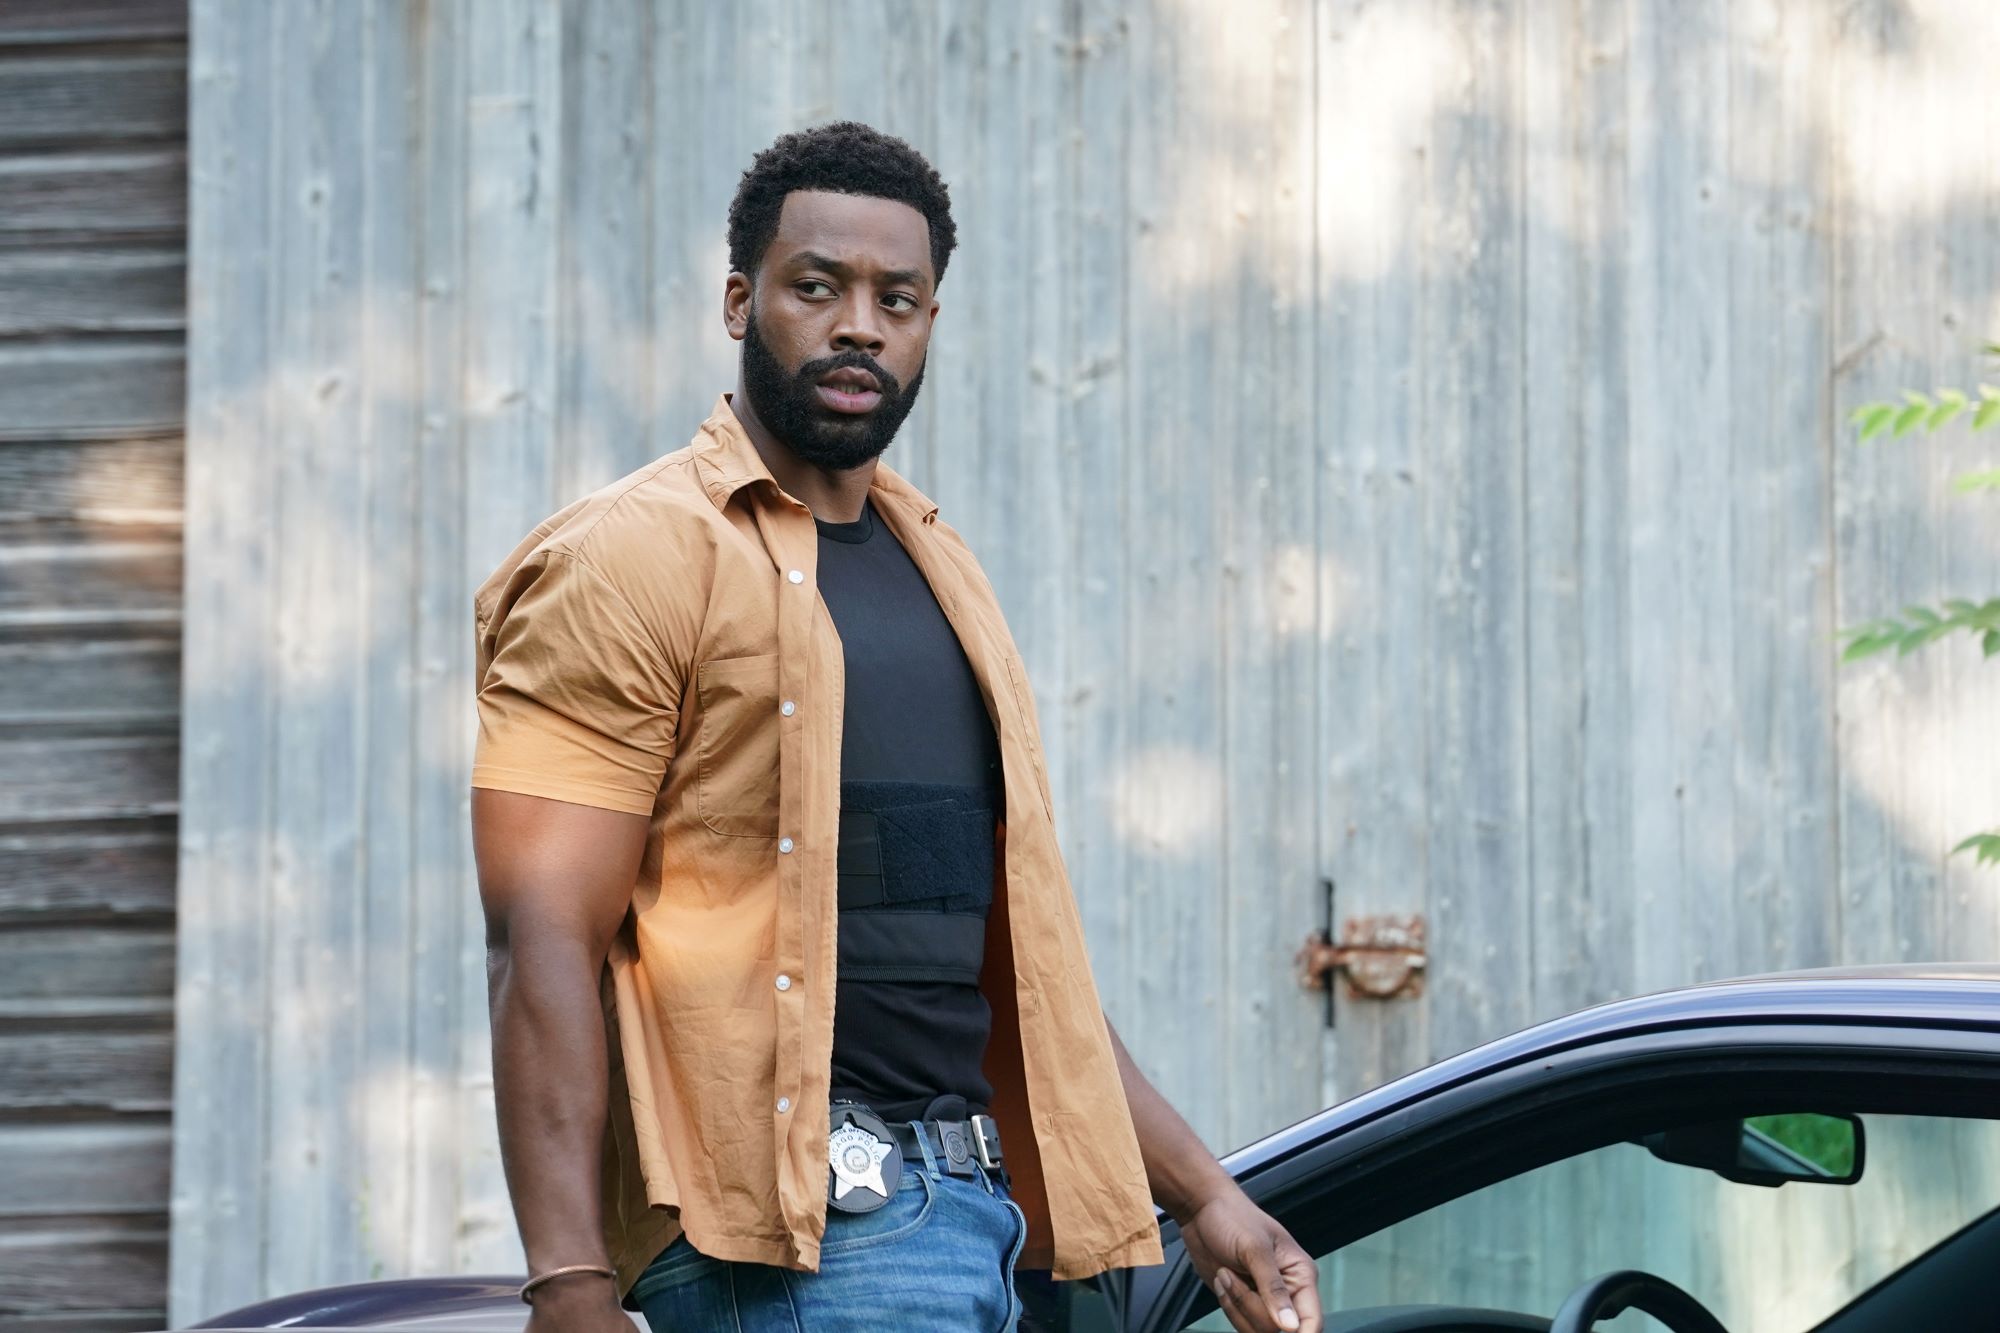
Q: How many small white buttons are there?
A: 5